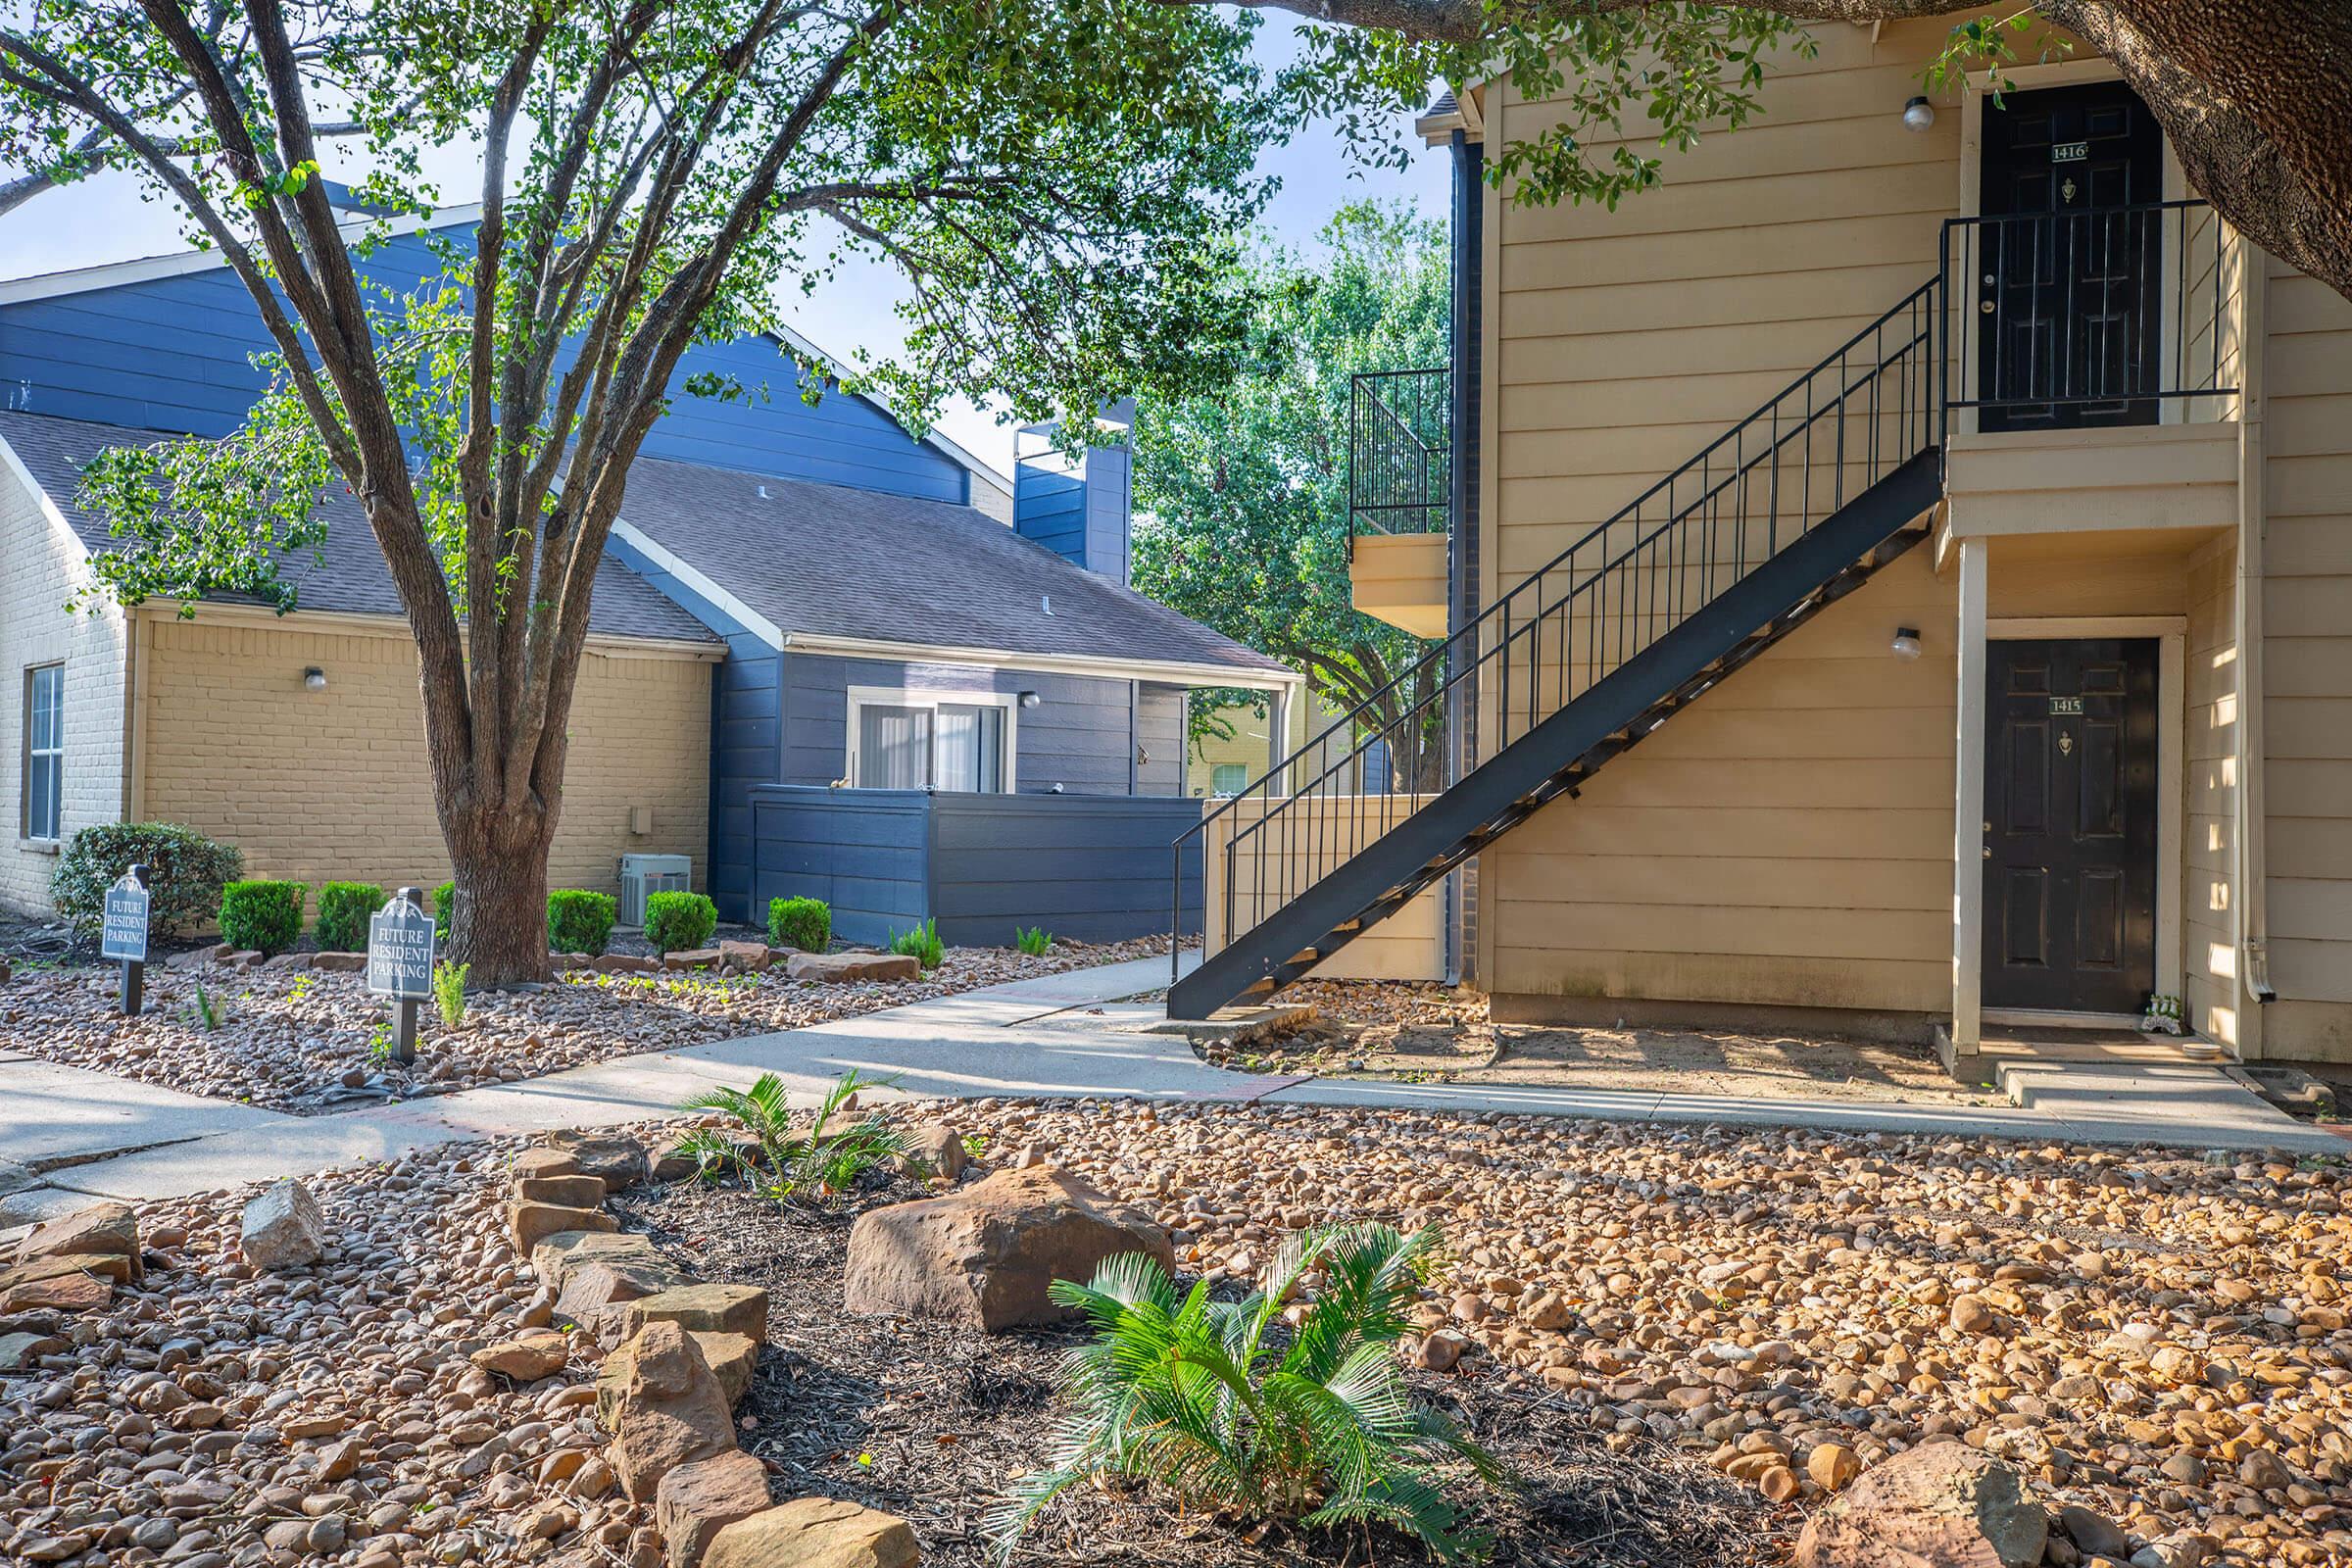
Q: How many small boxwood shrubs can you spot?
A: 6